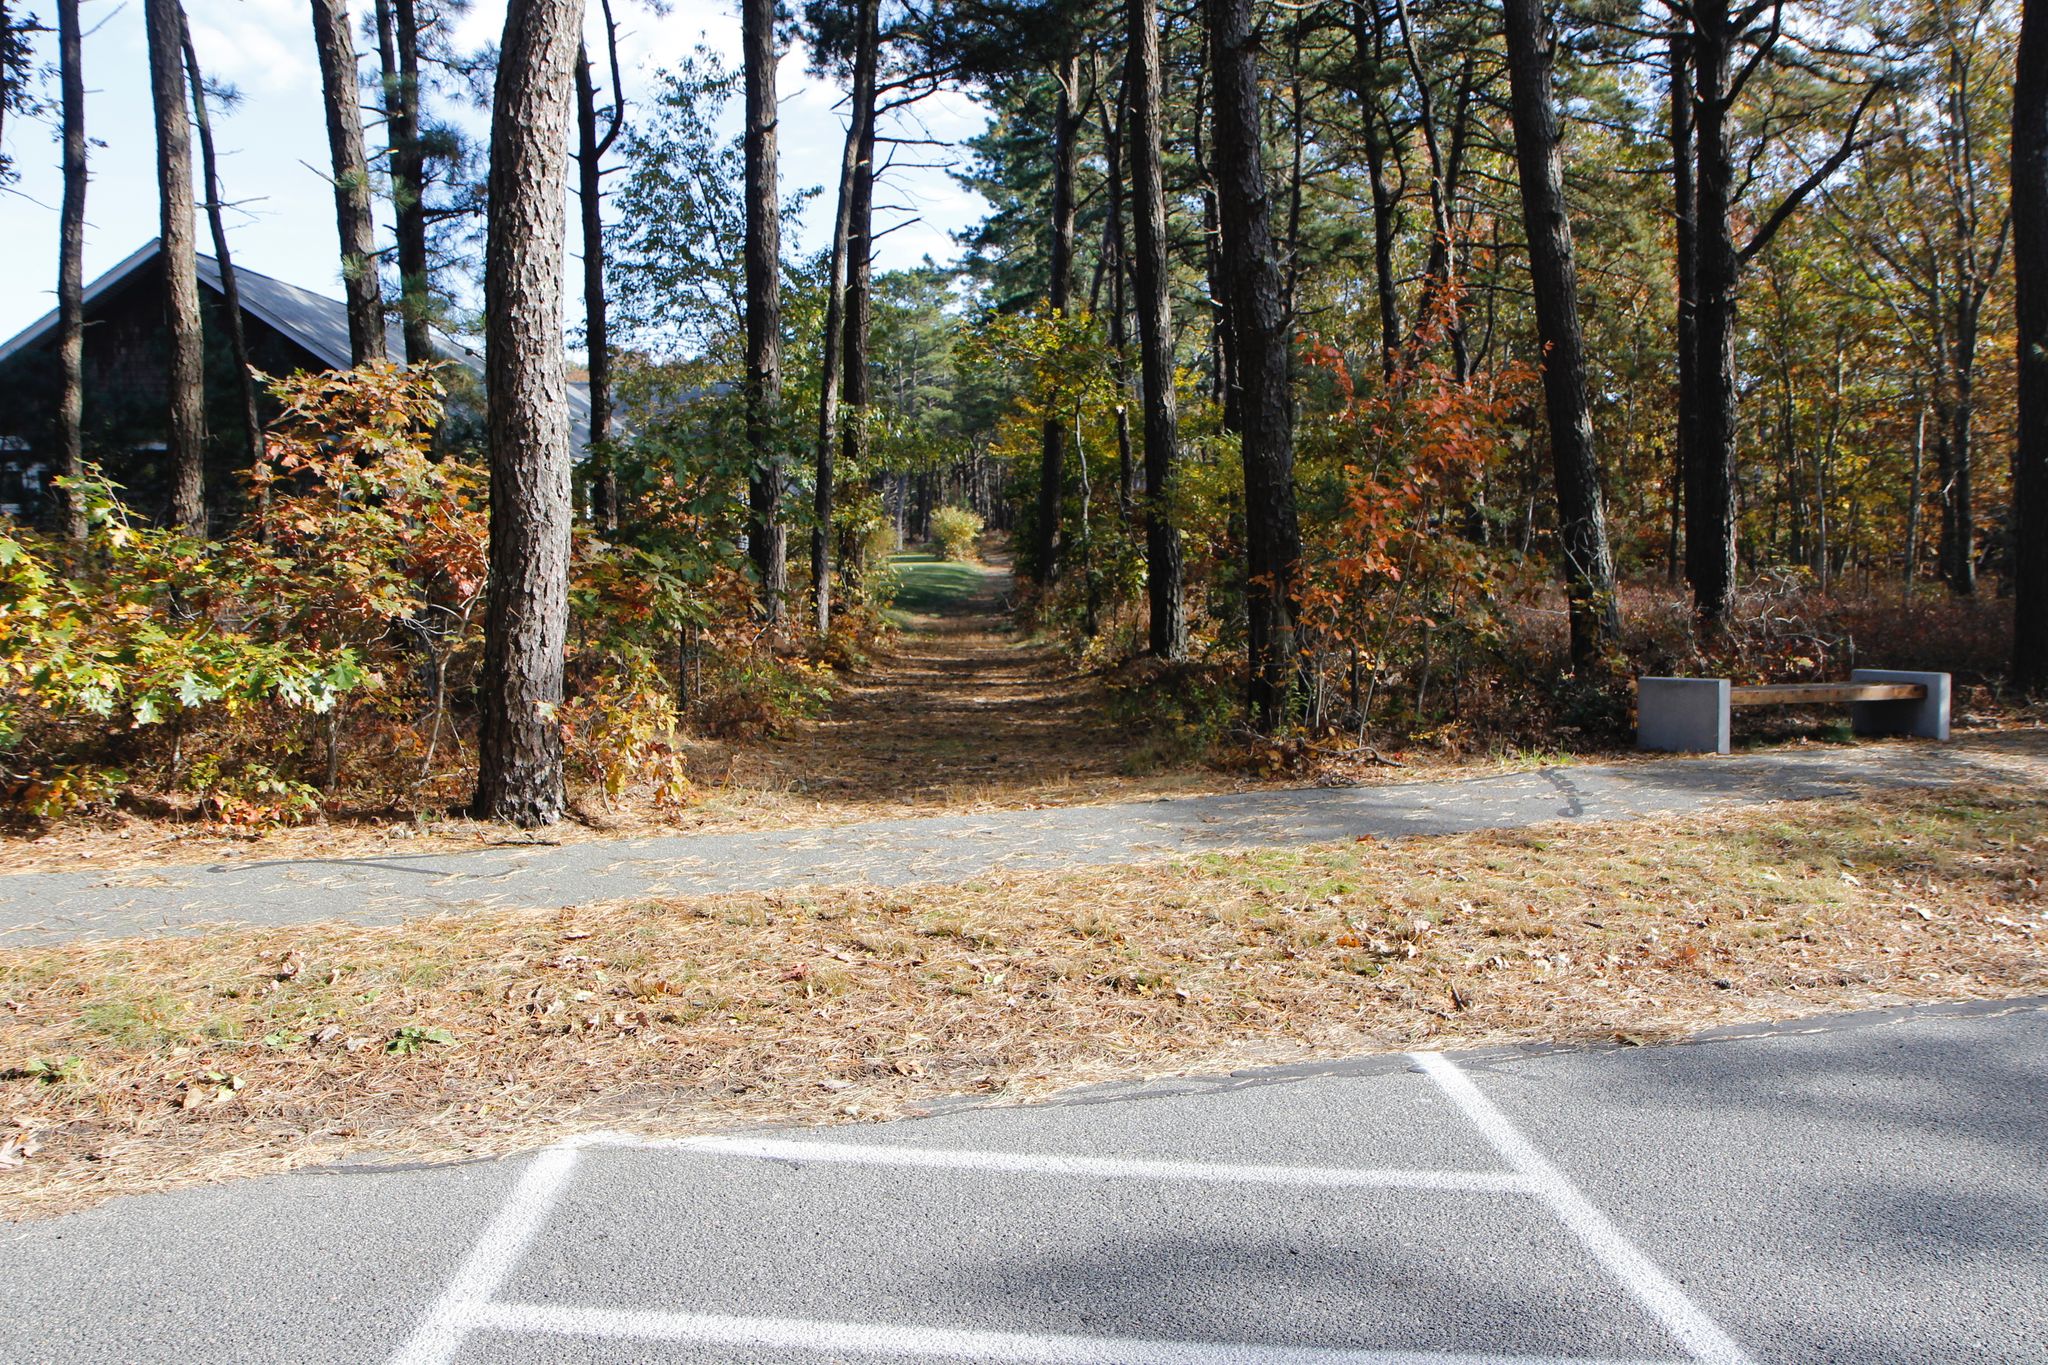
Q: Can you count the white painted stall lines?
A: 4